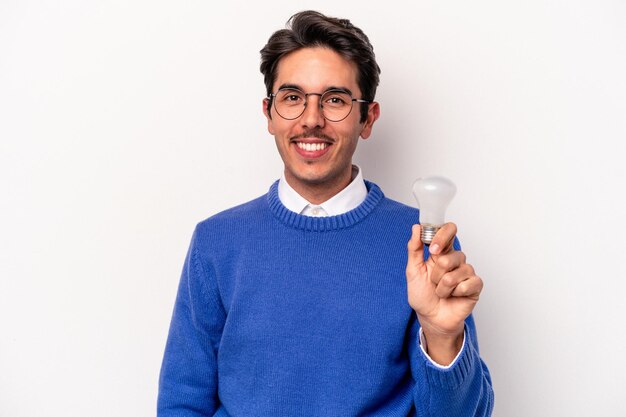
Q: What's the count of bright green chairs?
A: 0